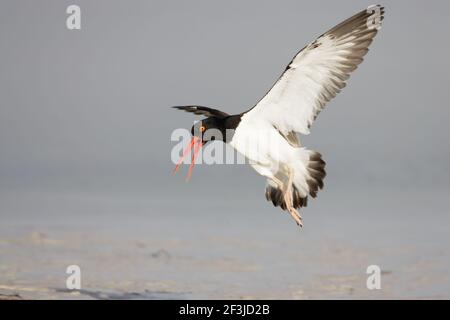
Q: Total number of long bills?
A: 1